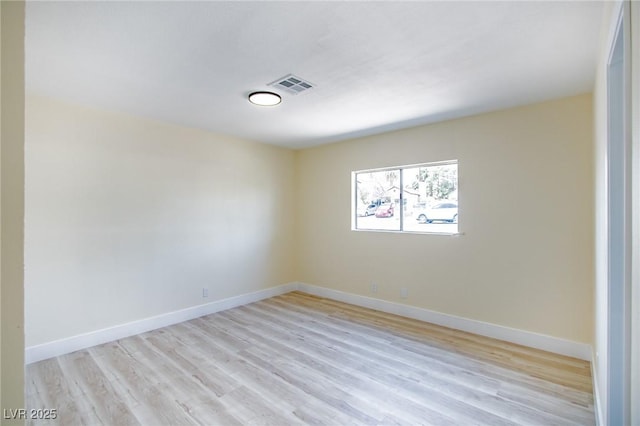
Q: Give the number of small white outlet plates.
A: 3